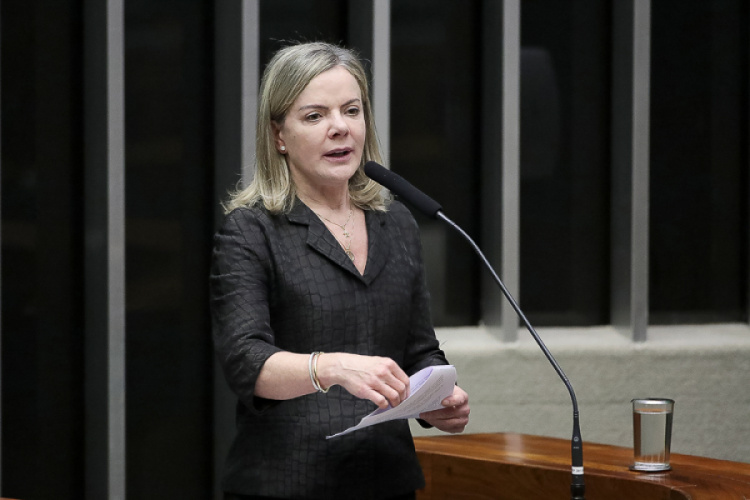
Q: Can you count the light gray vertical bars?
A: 5